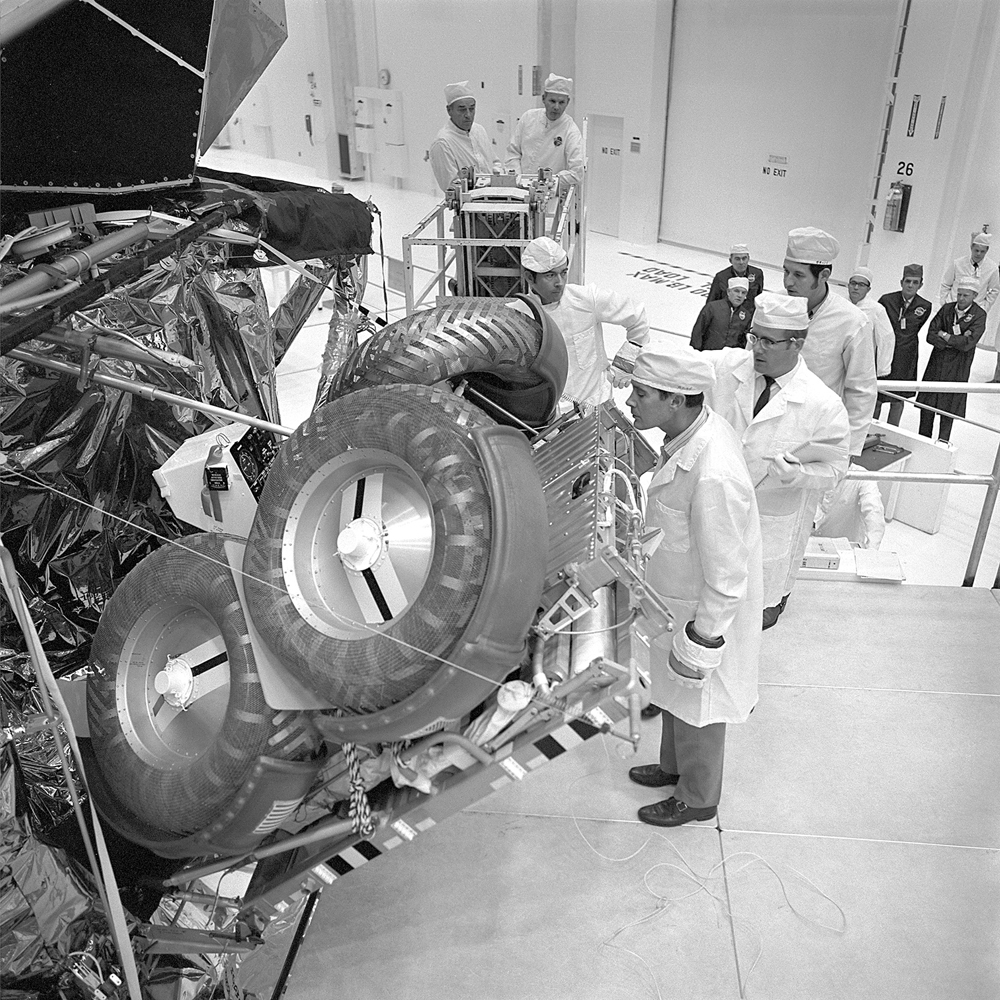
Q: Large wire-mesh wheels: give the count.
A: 3